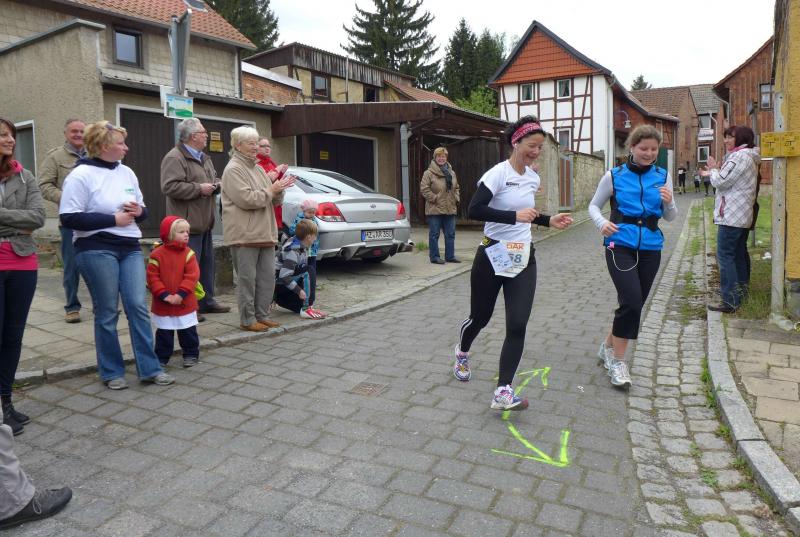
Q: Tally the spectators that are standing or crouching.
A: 11